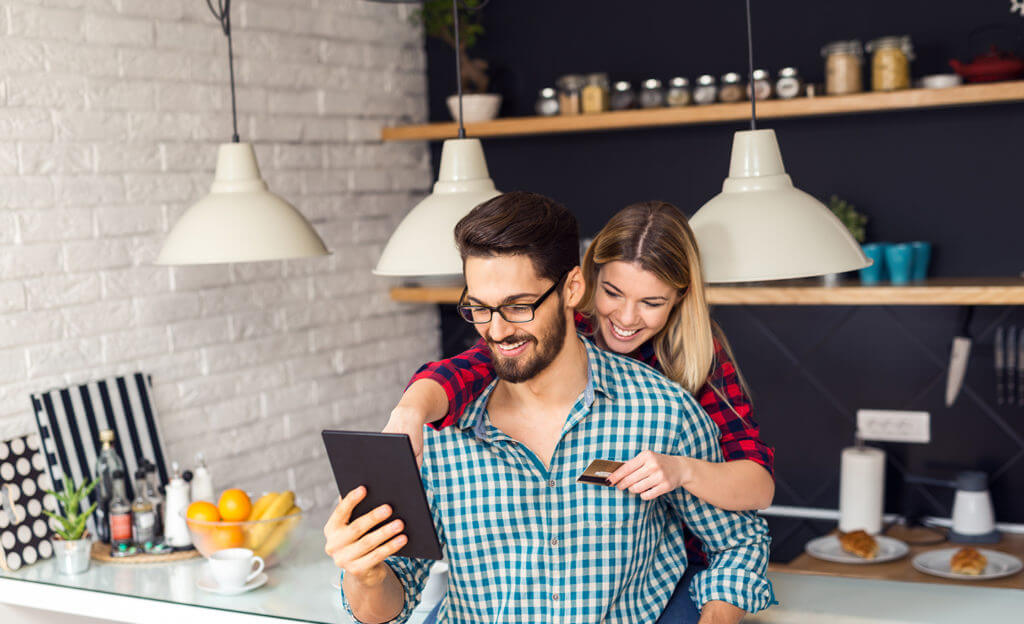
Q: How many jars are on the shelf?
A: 12